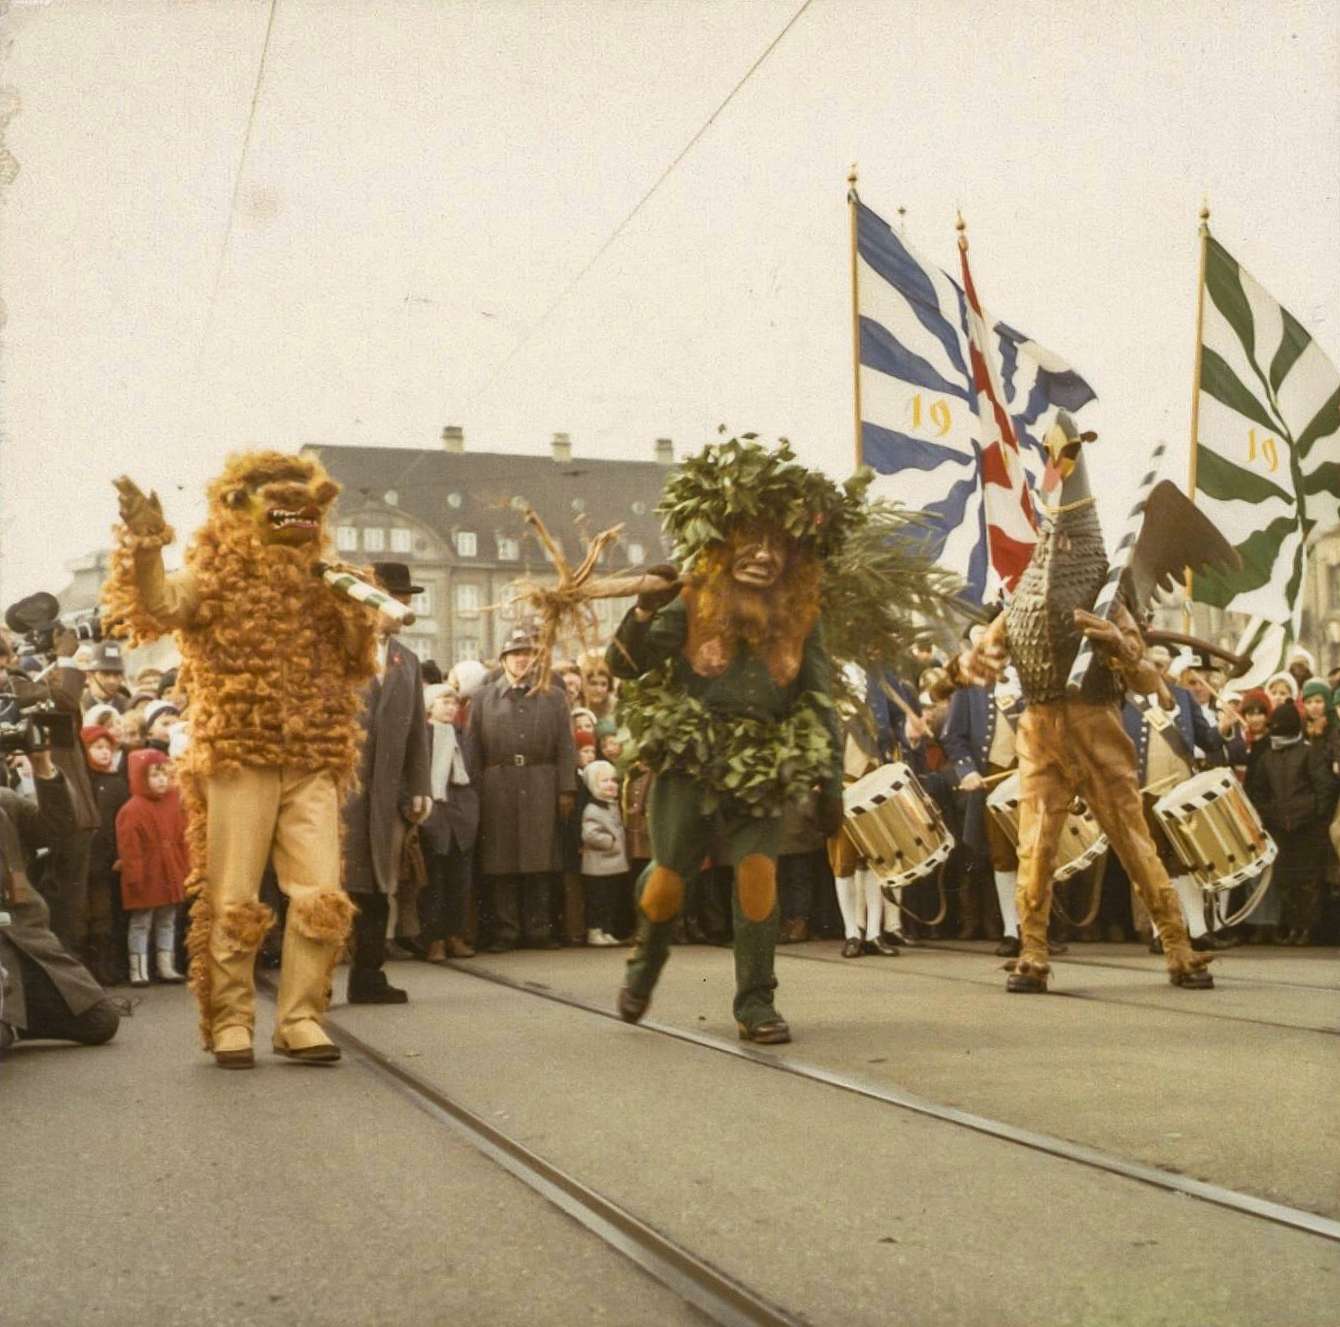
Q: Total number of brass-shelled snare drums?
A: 3